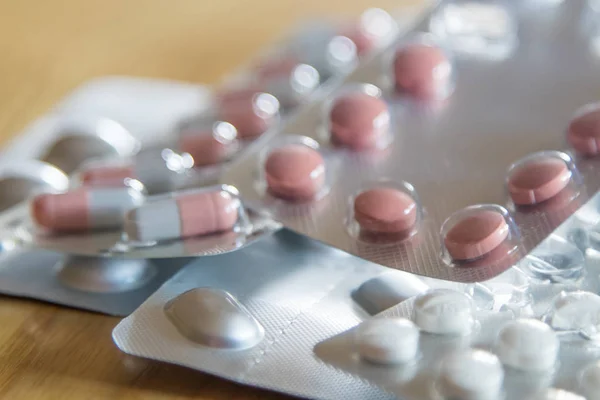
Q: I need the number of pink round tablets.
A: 7